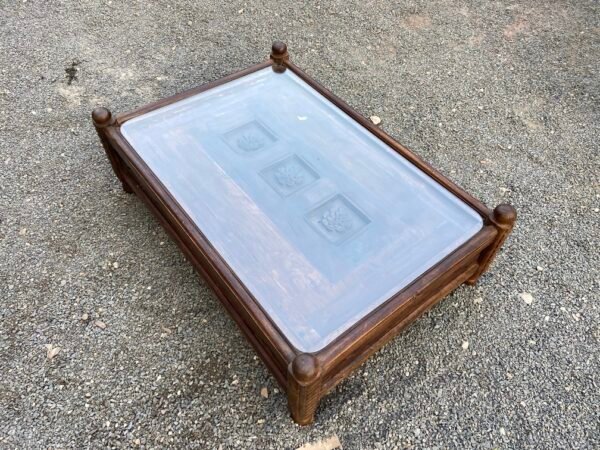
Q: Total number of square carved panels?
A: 3